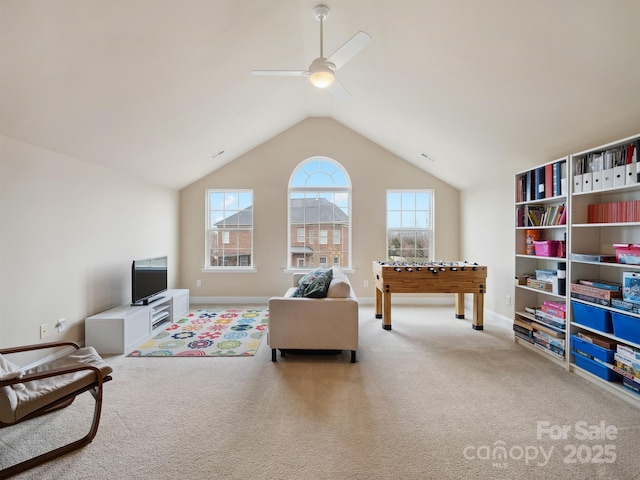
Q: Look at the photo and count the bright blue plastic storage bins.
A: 4